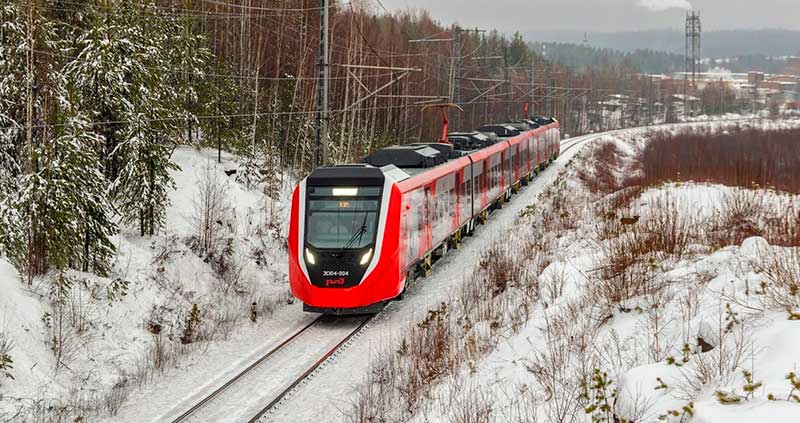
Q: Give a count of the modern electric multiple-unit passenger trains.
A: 1